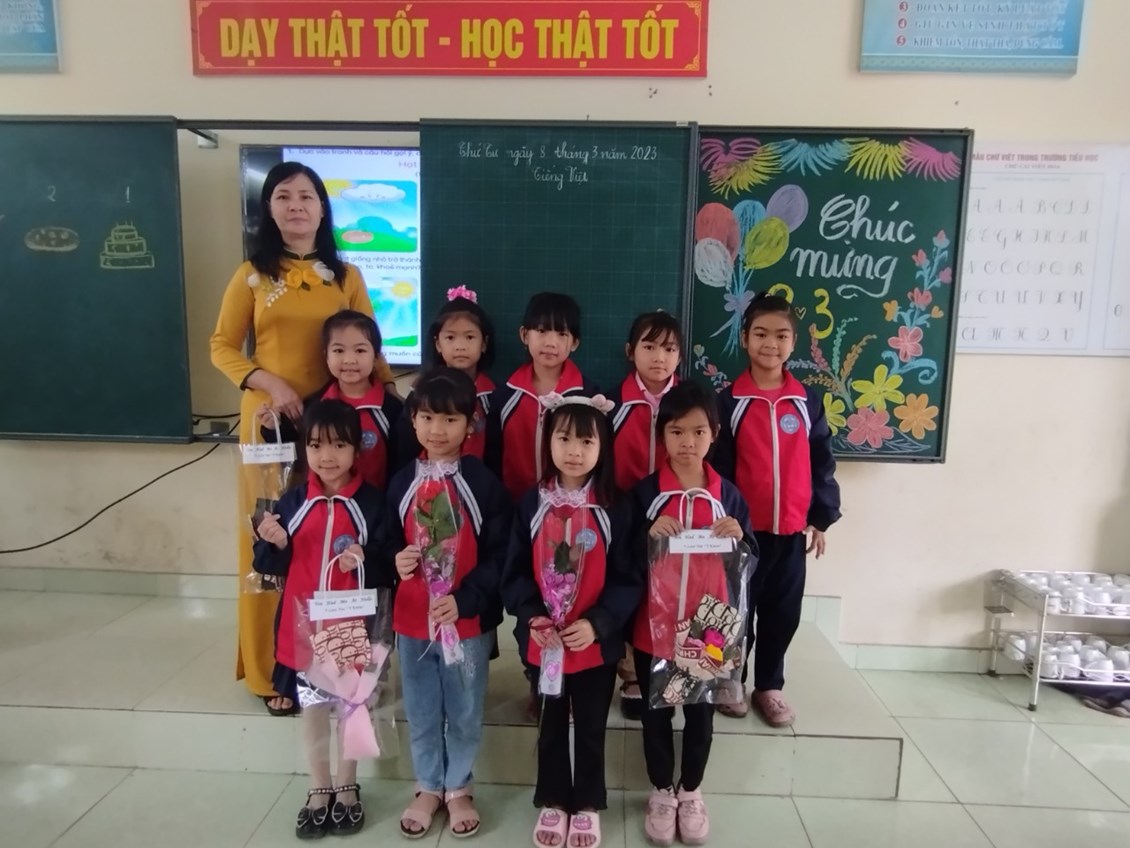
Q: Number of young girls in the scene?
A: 9